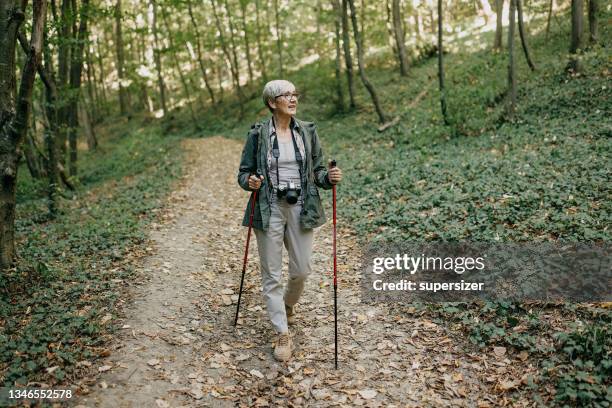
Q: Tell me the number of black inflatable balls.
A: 0